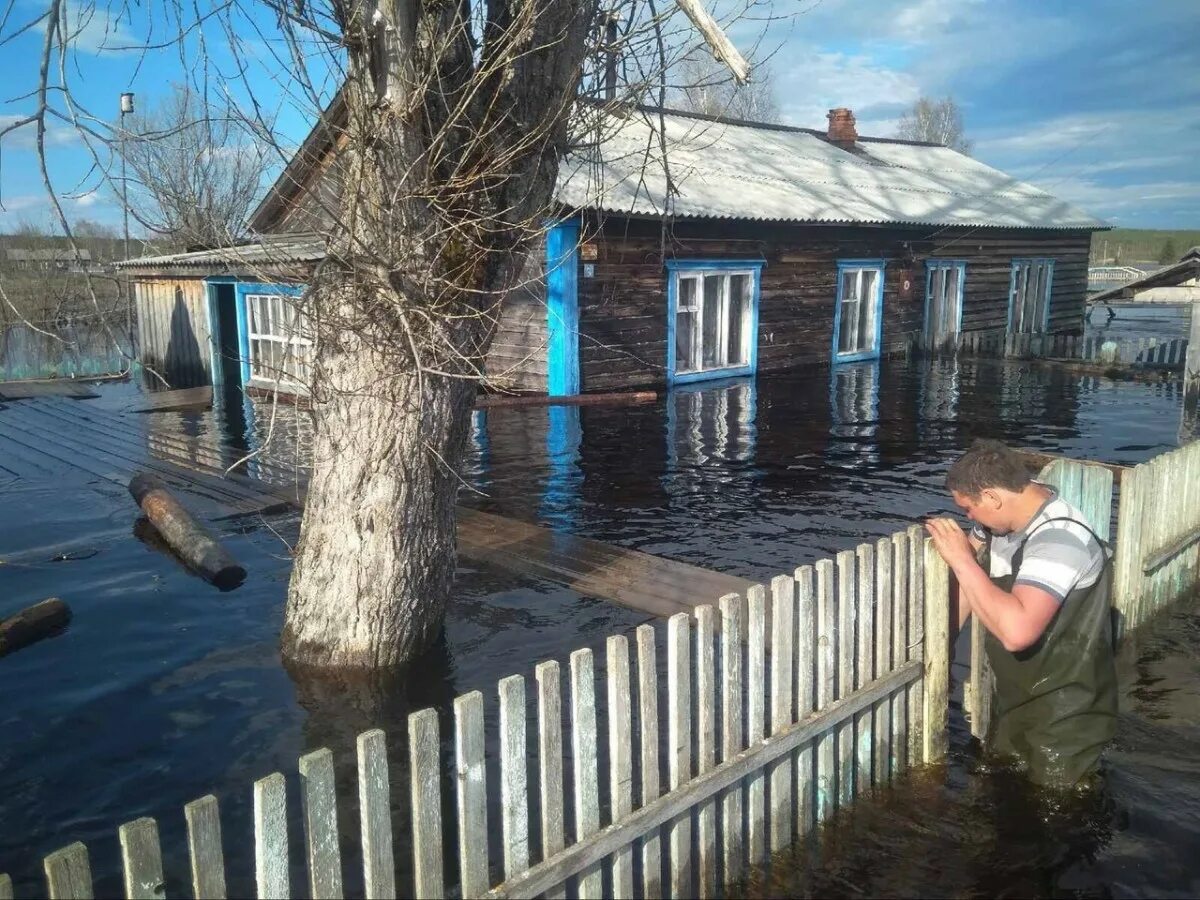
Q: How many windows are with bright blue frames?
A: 5